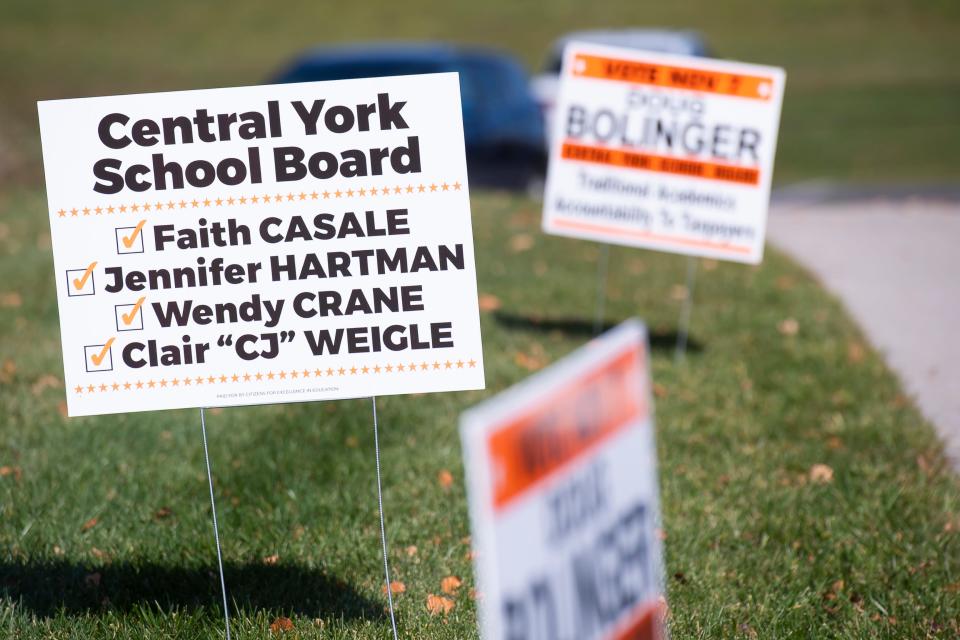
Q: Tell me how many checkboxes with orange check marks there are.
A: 4